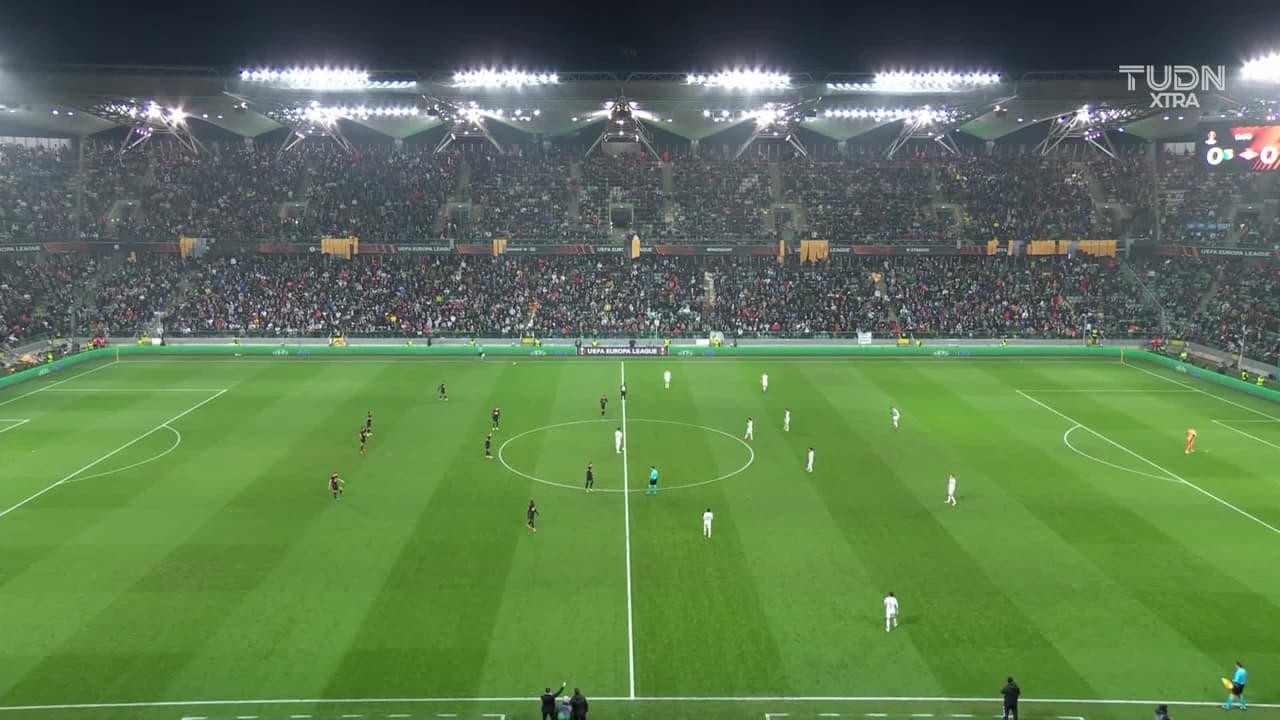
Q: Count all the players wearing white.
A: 10